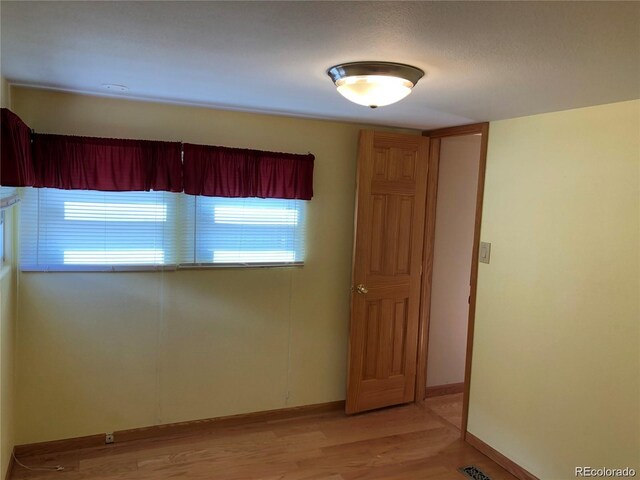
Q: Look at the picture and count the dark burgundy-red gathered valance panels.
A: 3